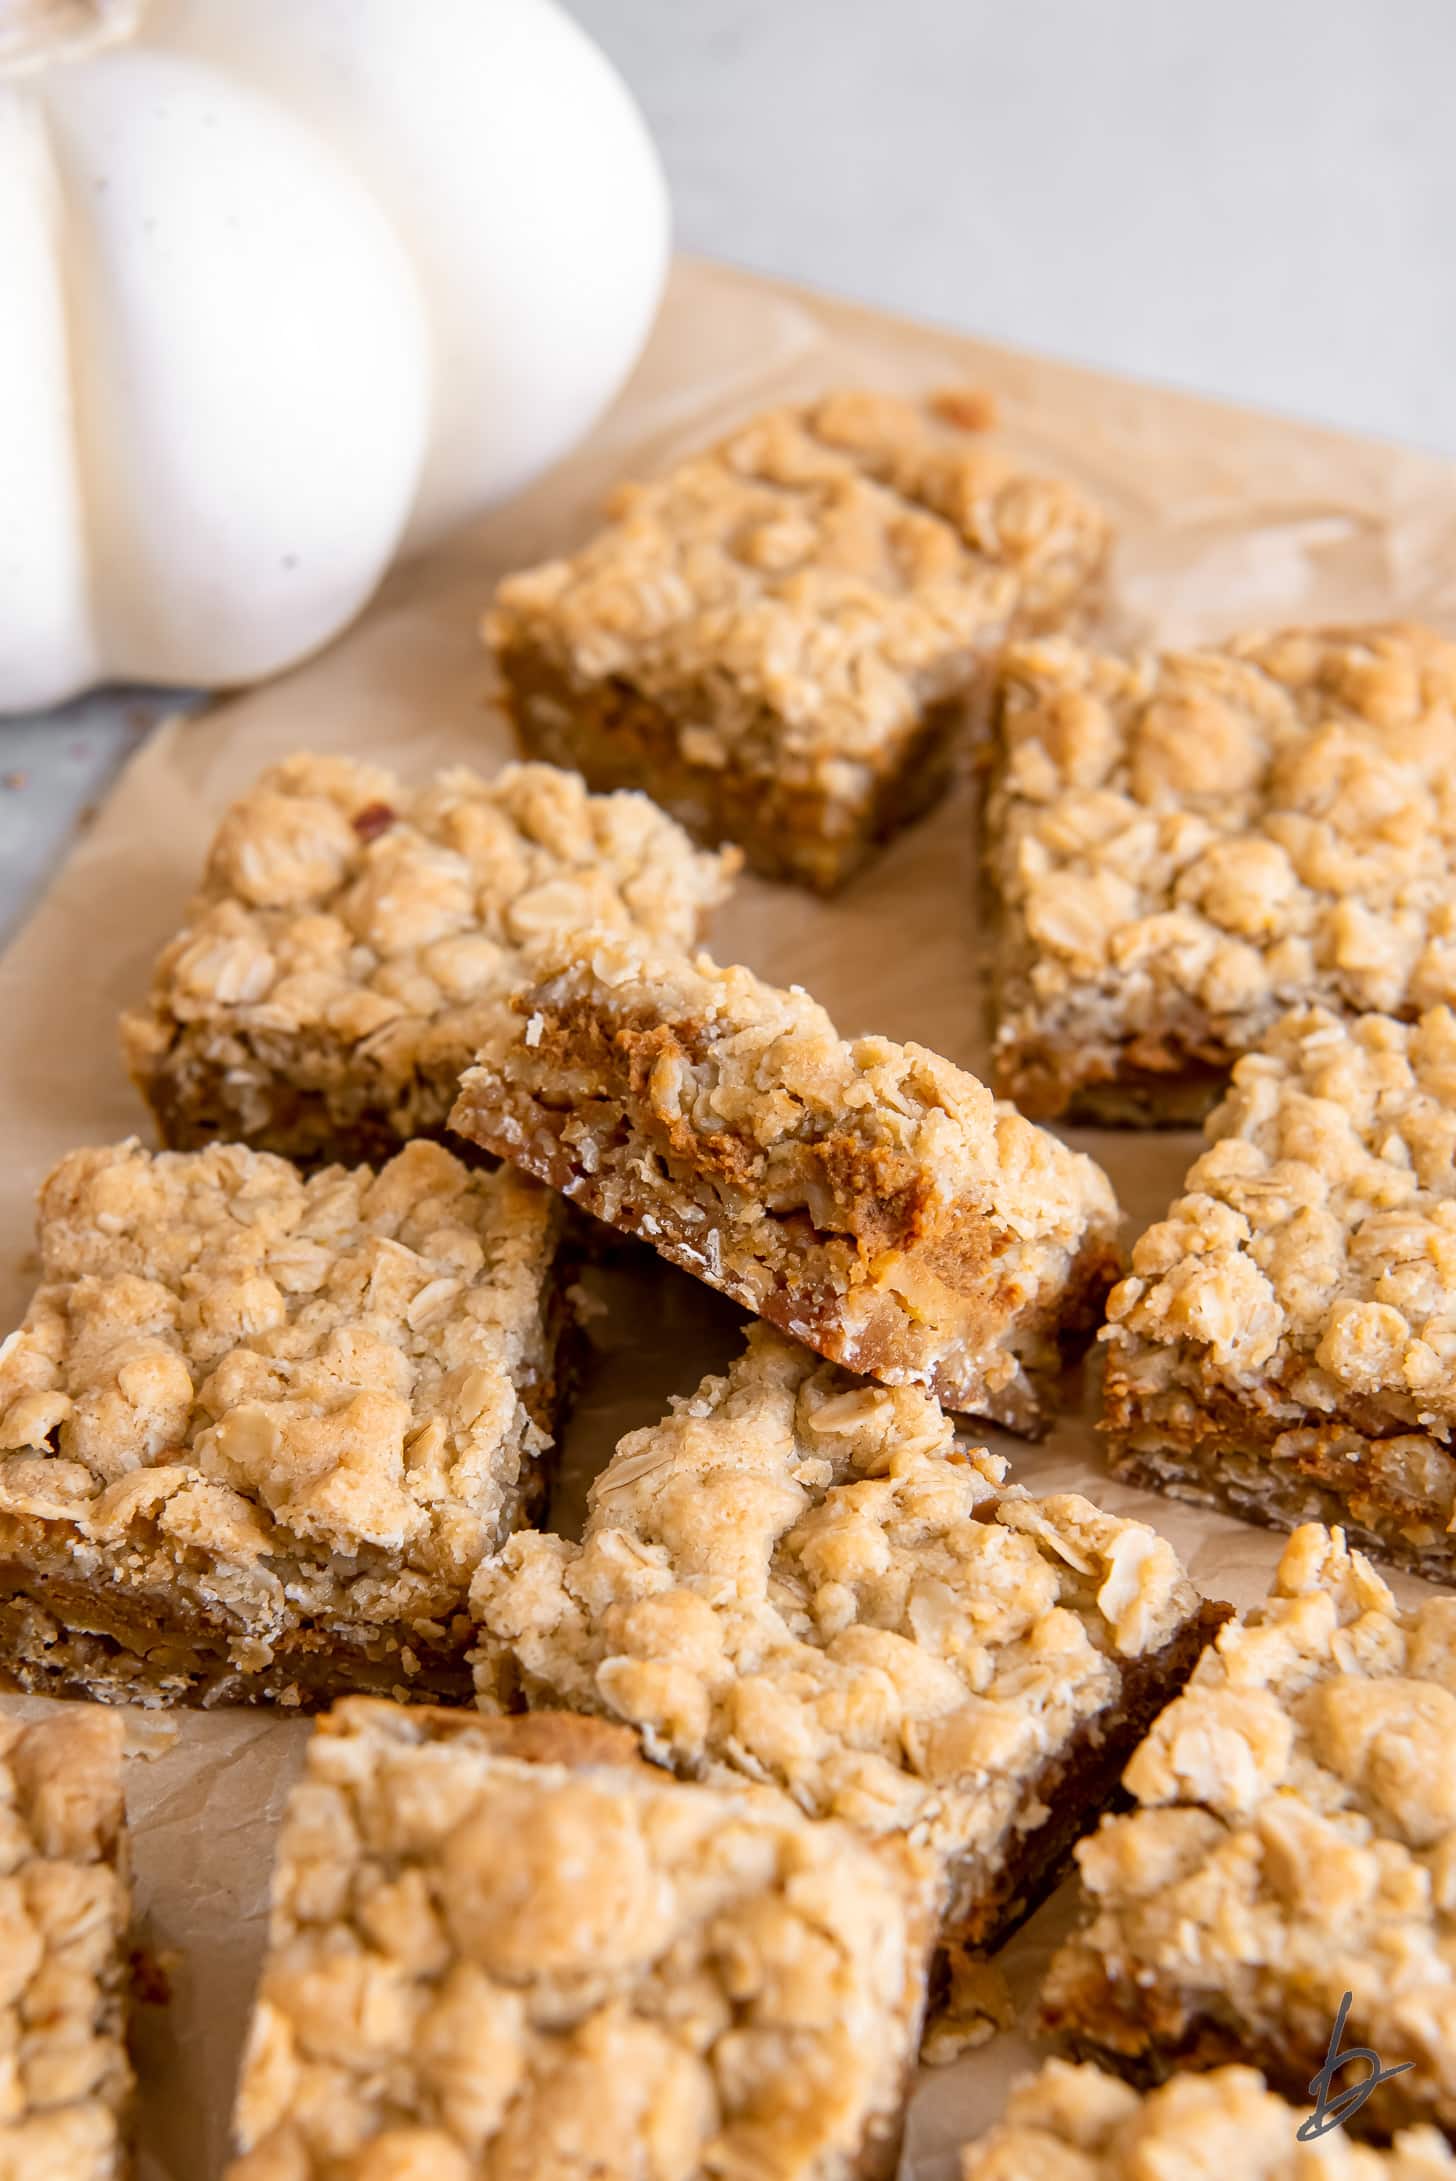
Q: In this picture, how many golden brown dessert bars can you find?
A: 11